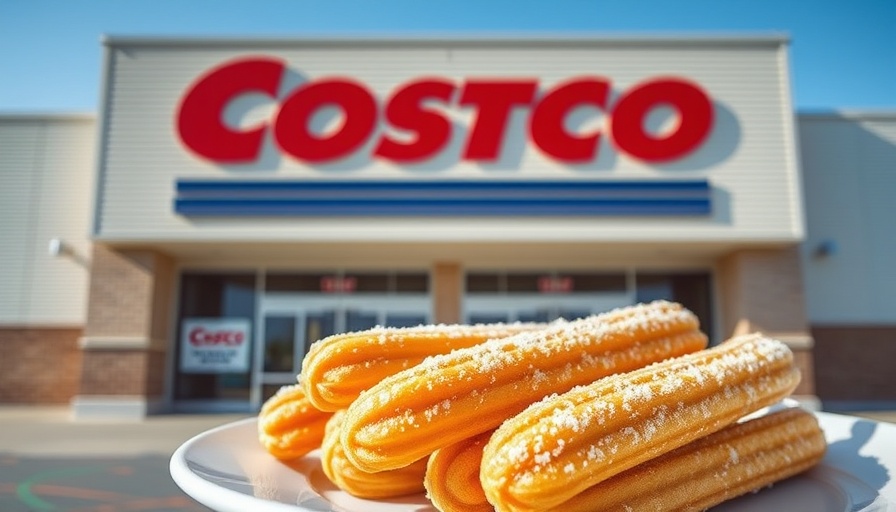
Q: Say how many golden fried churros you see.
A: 7